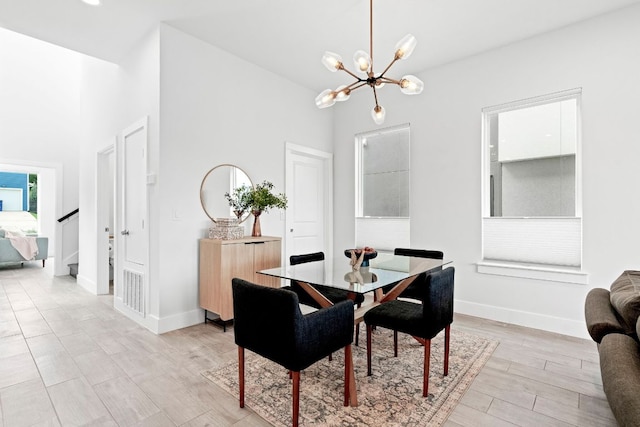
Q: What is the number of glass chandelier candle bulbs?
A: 8